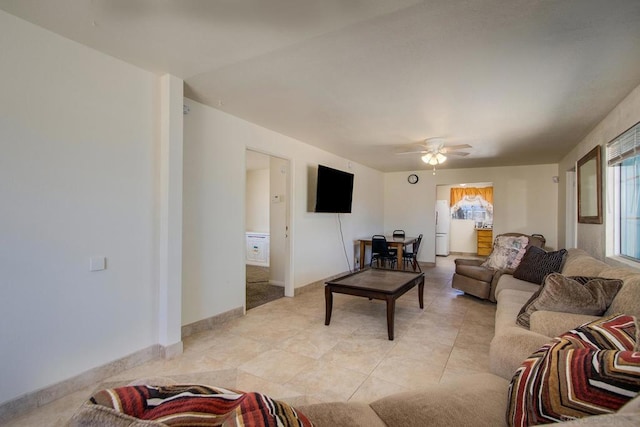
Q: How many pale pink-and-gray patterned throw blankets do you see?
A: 1